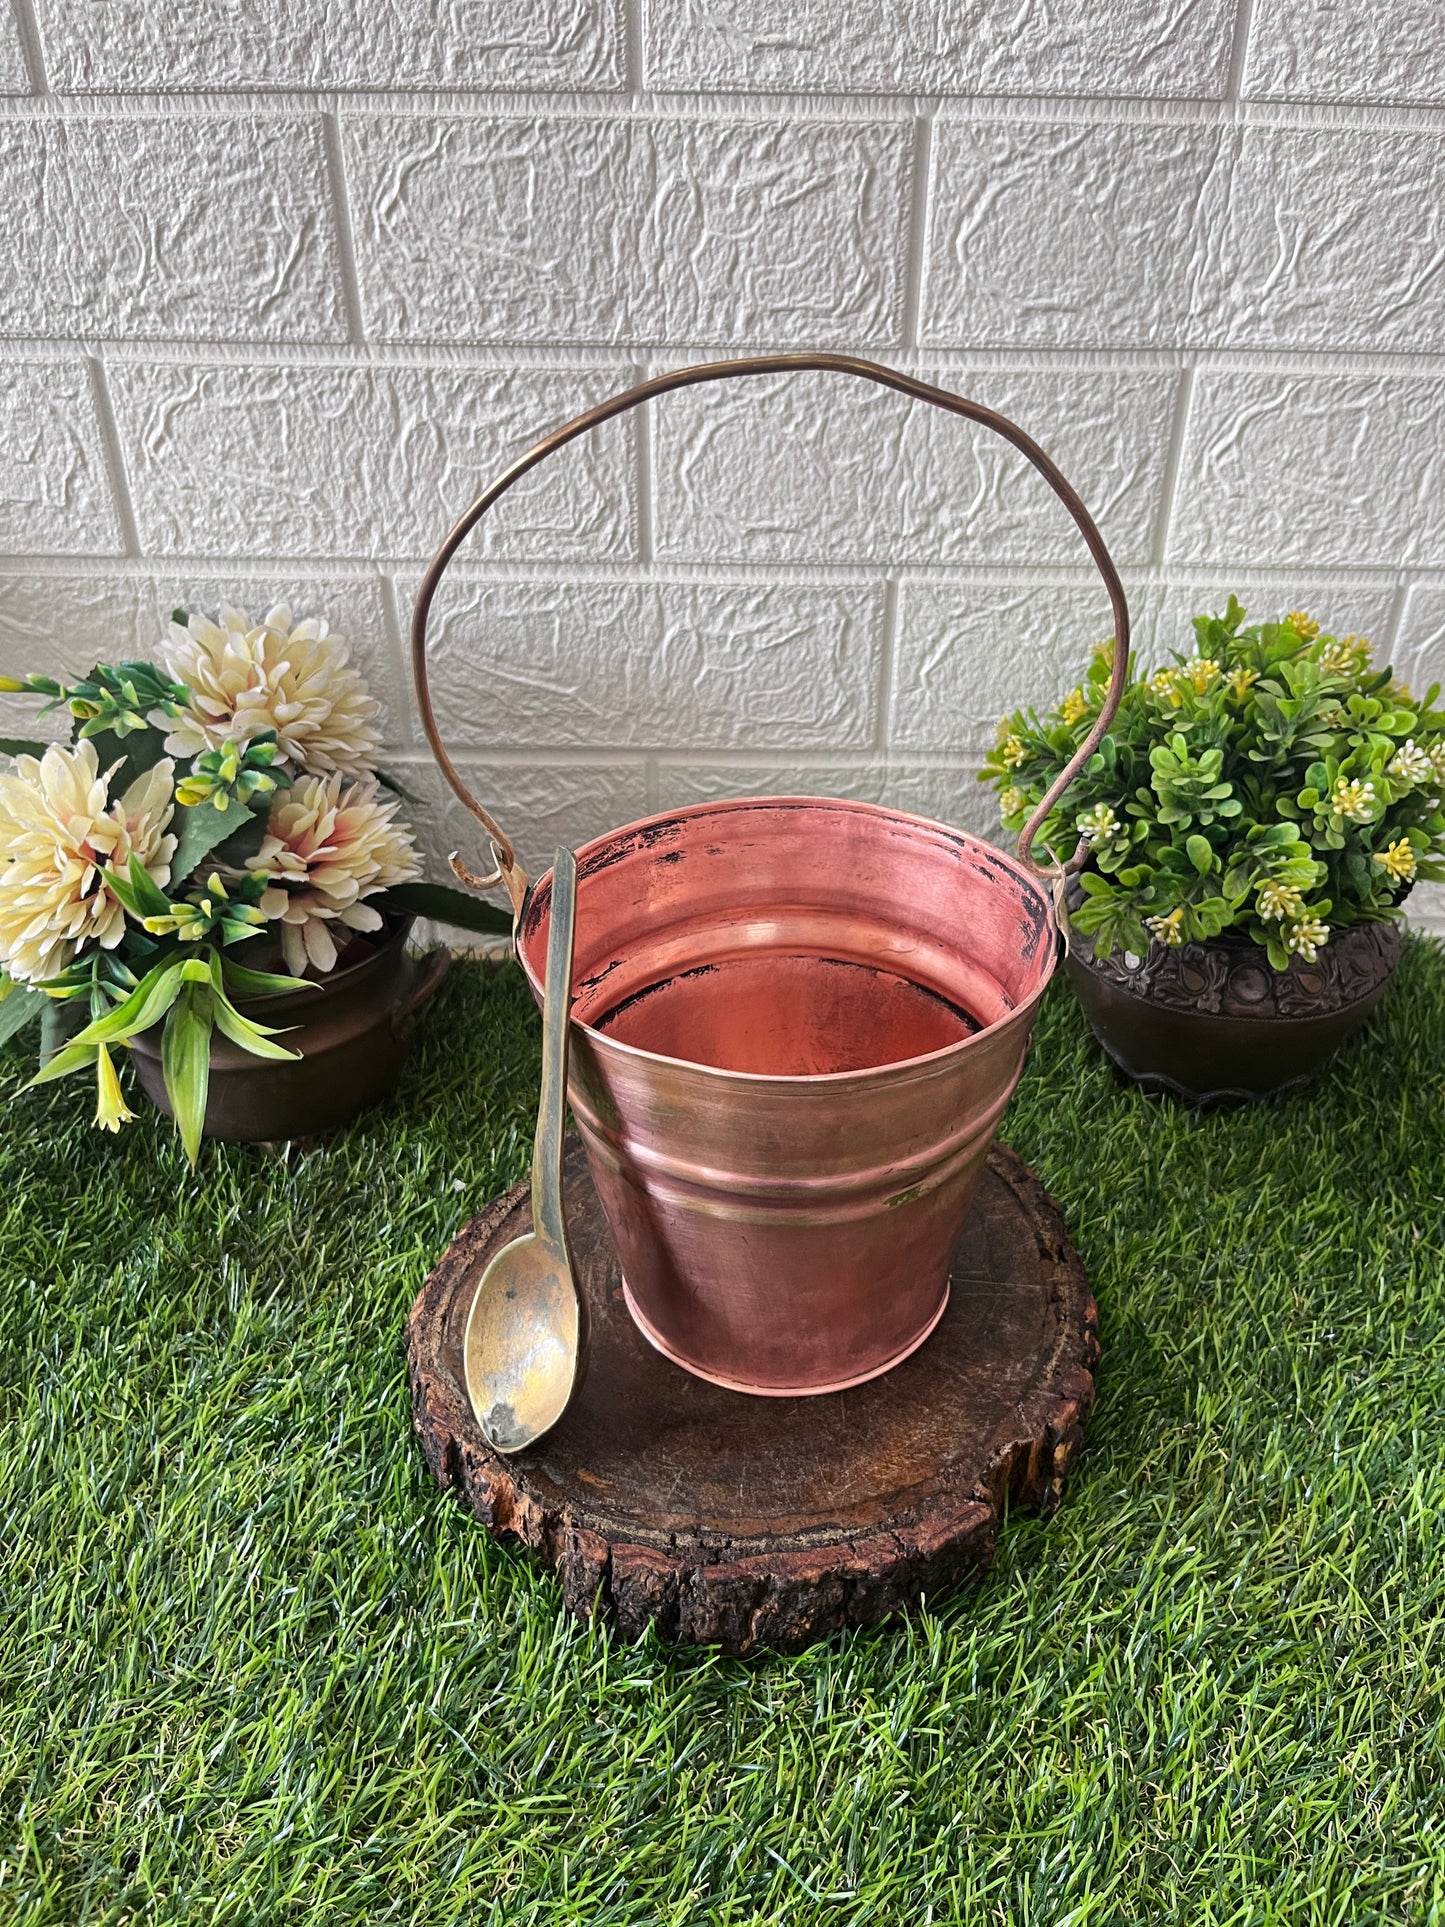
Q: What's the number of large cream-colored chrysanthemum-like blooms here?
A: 3